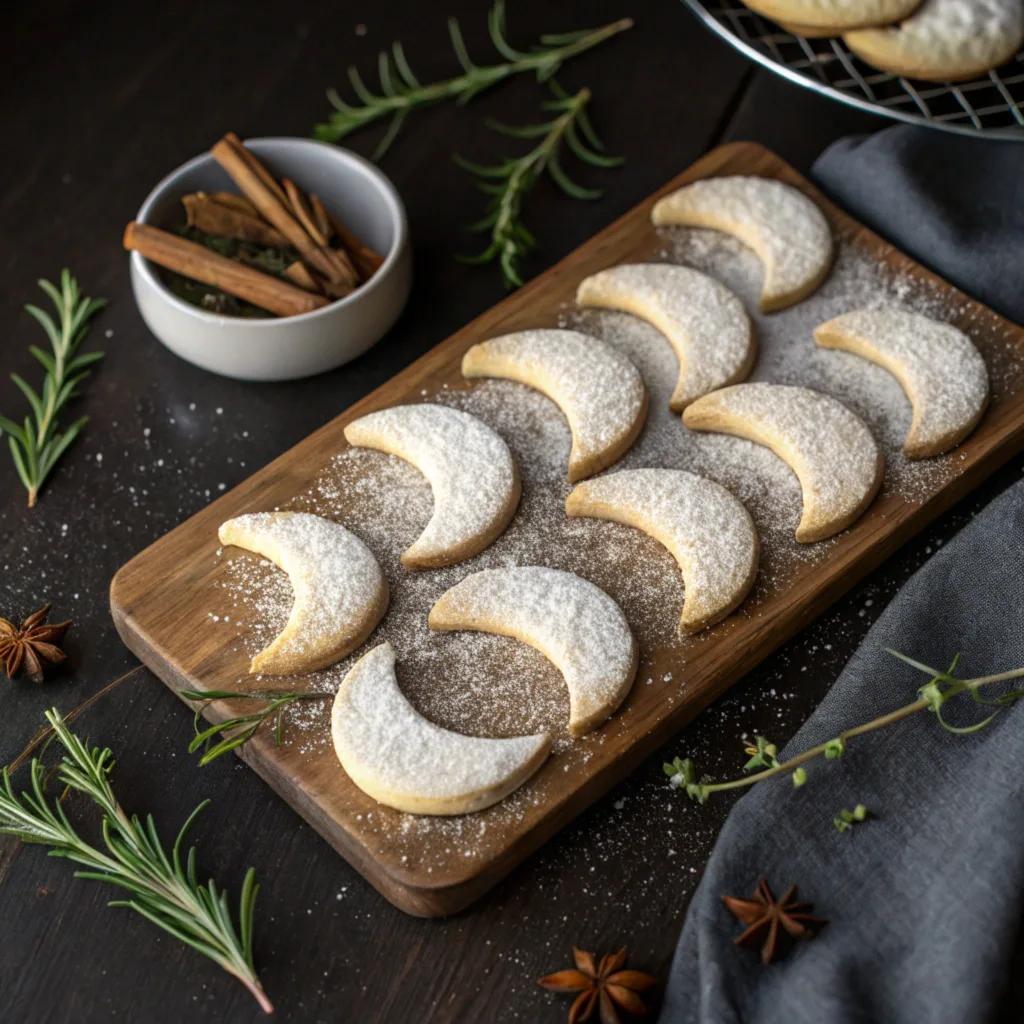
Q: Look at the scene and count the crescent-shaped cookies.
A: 10